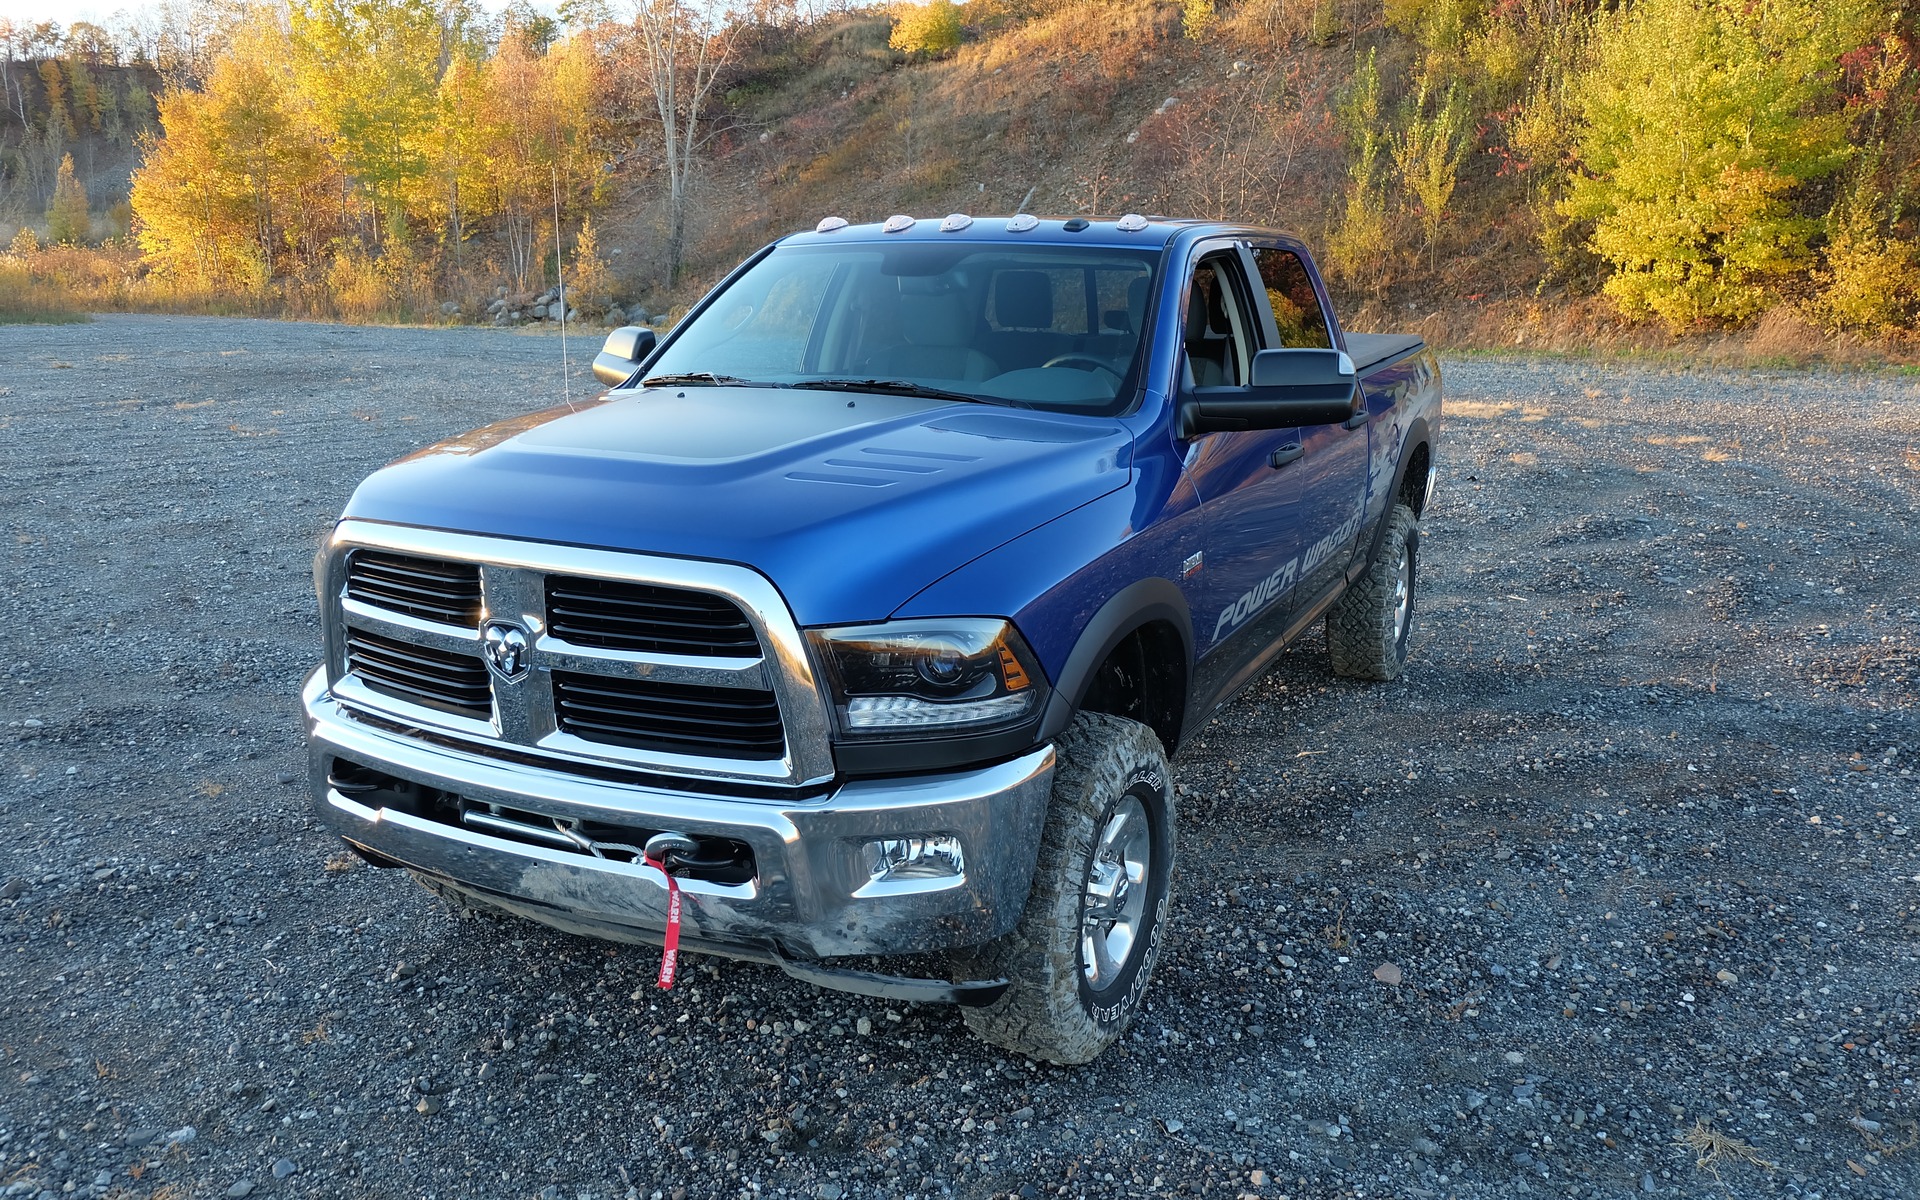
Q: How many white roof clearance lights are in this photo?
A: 5